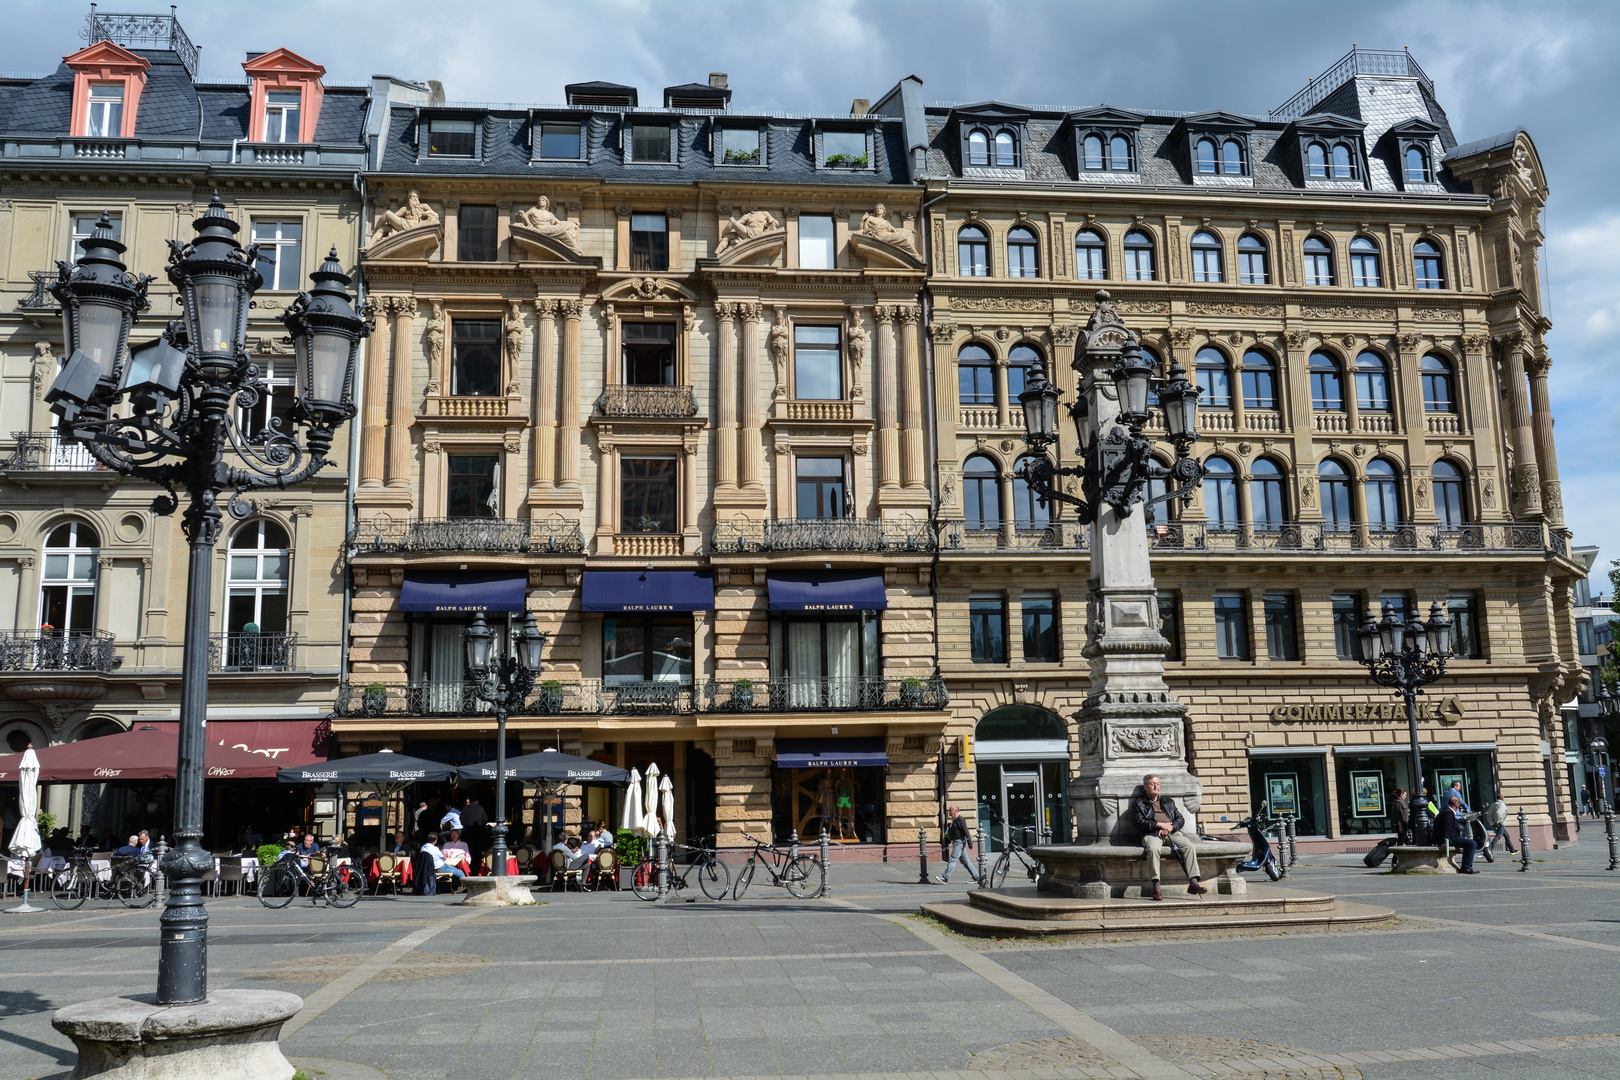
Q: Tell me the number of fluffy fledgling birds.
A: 0